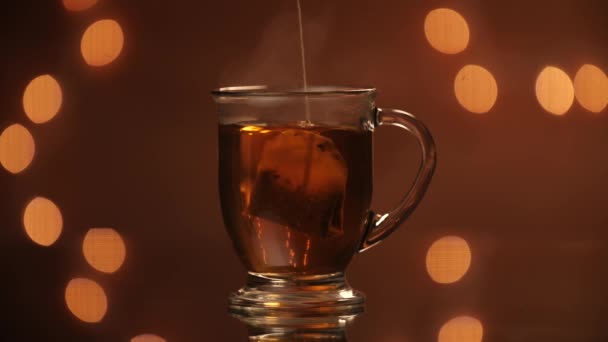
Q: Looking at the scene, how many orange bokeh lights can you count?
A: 14